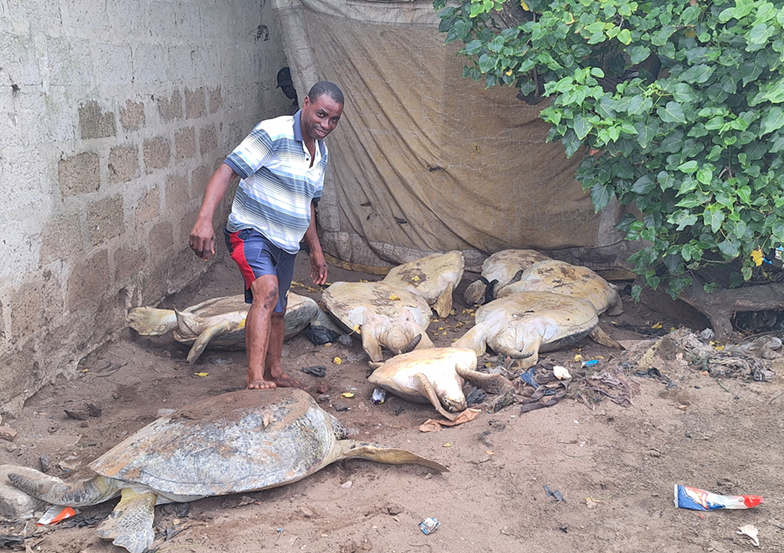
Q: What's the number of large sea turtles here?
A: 8